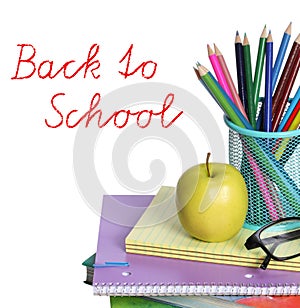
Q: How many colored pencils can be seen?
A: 15